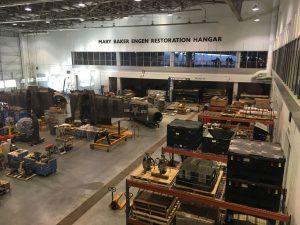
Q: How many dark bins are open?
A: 1